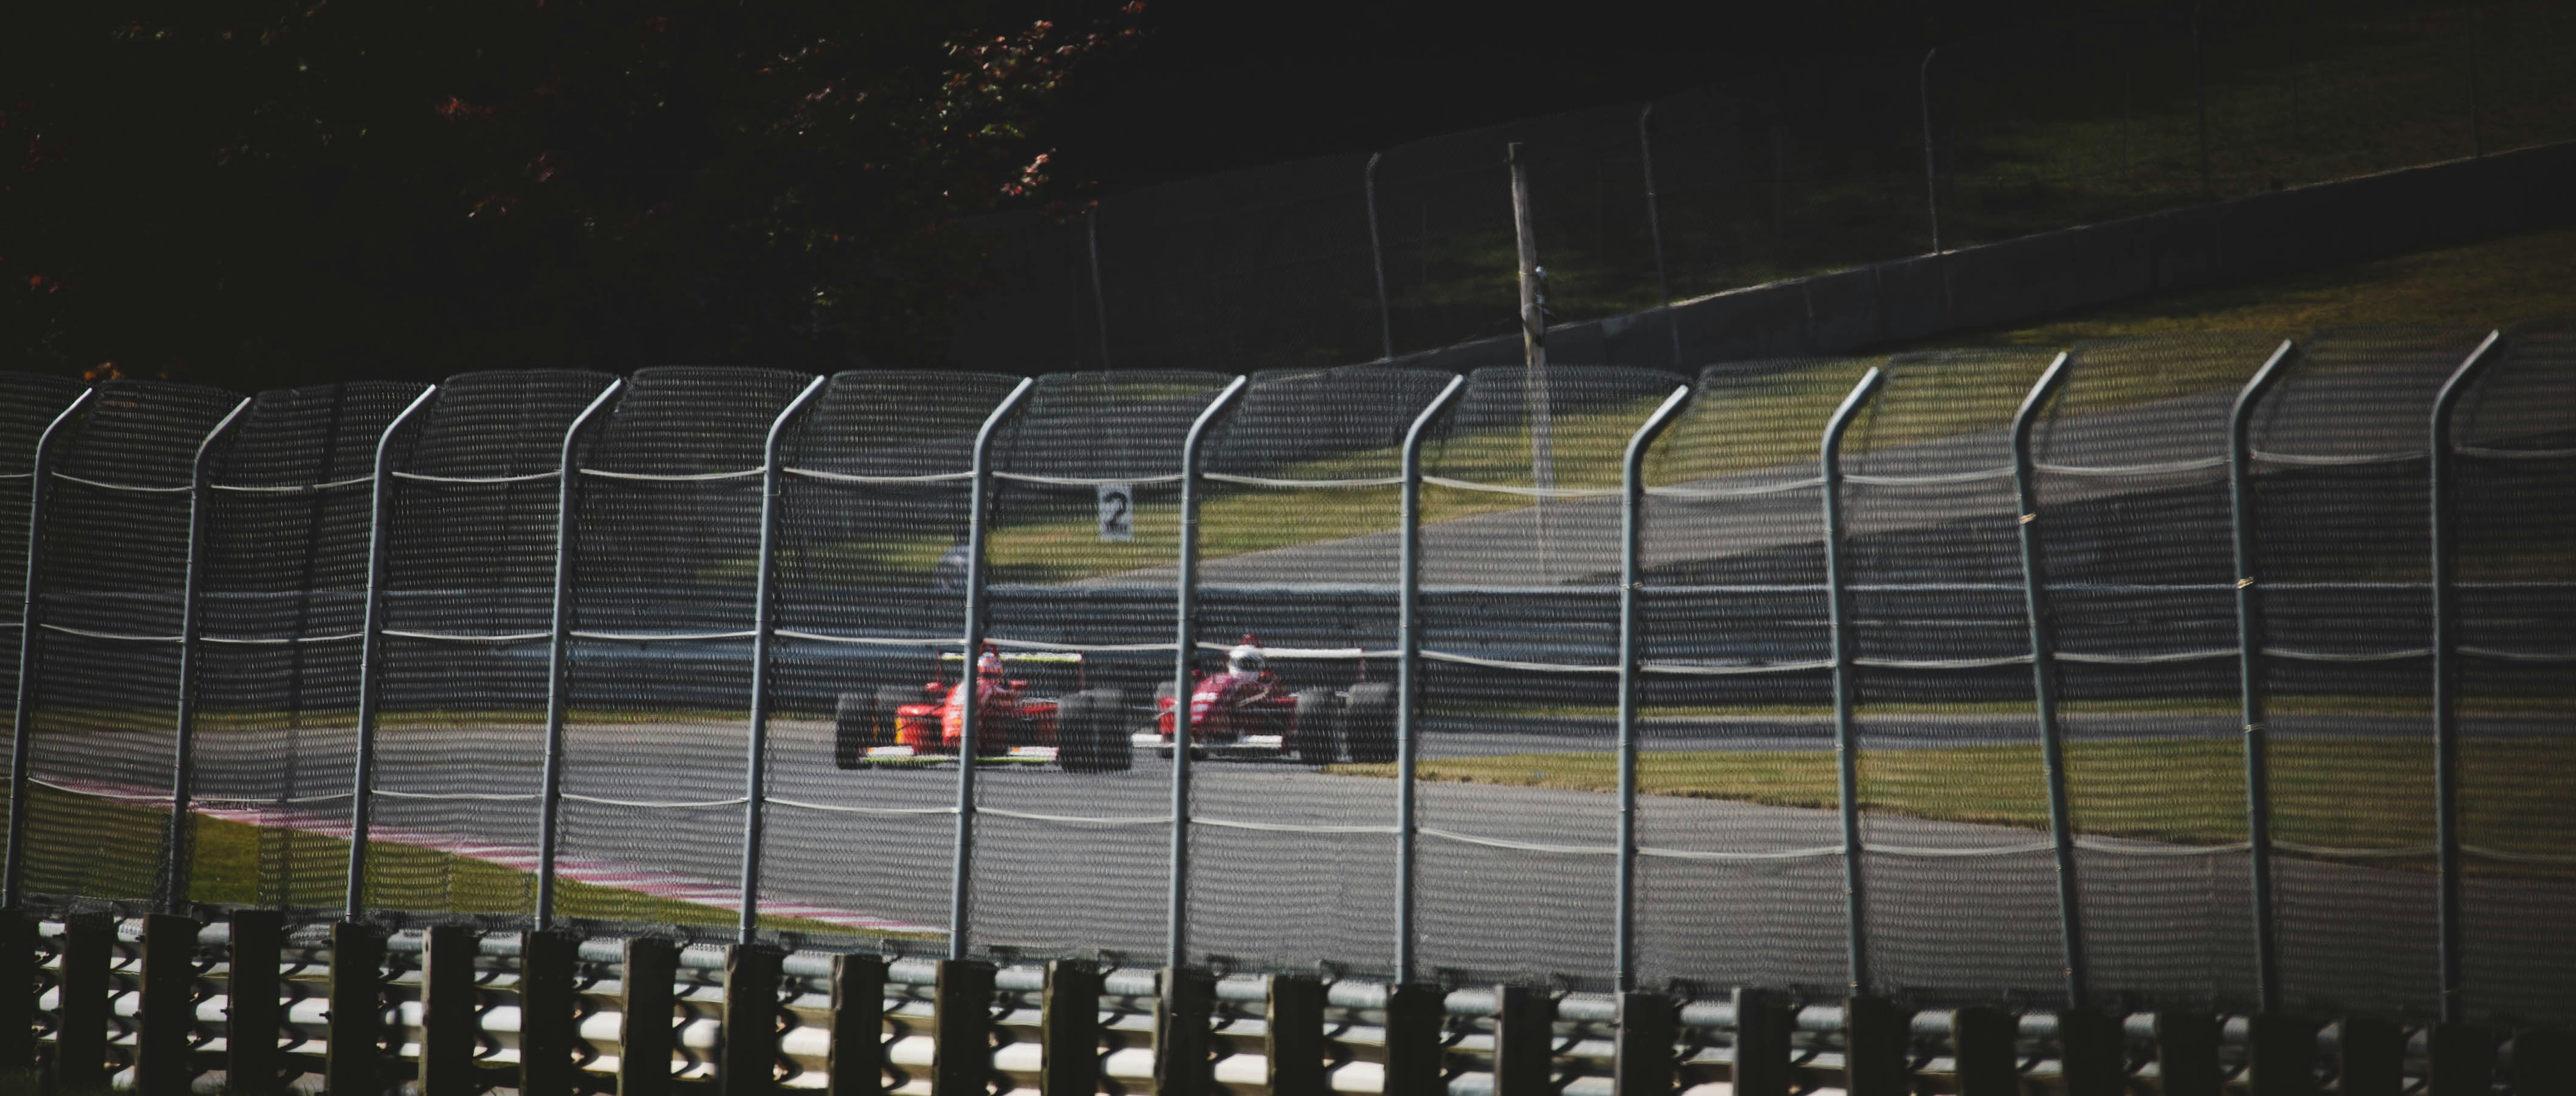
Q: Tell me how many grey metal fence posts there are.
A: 13